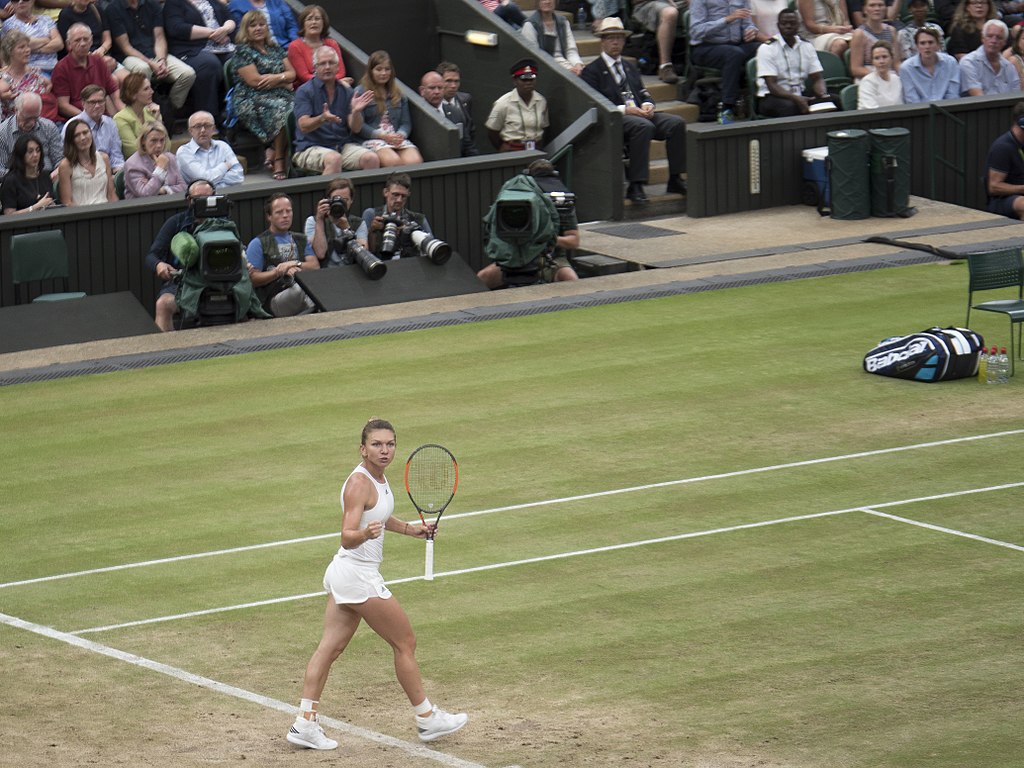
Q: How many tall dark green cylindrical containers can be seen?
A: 2